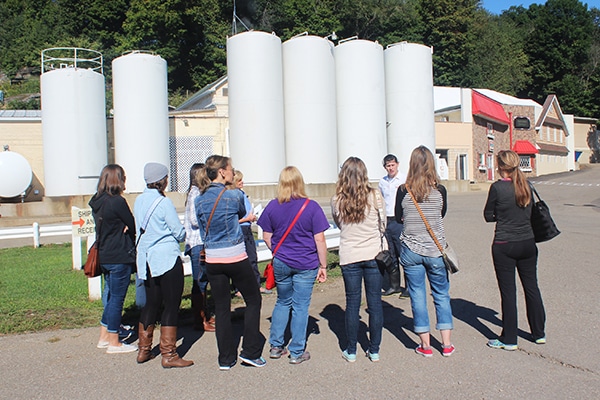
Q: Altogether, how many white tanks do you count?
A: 7